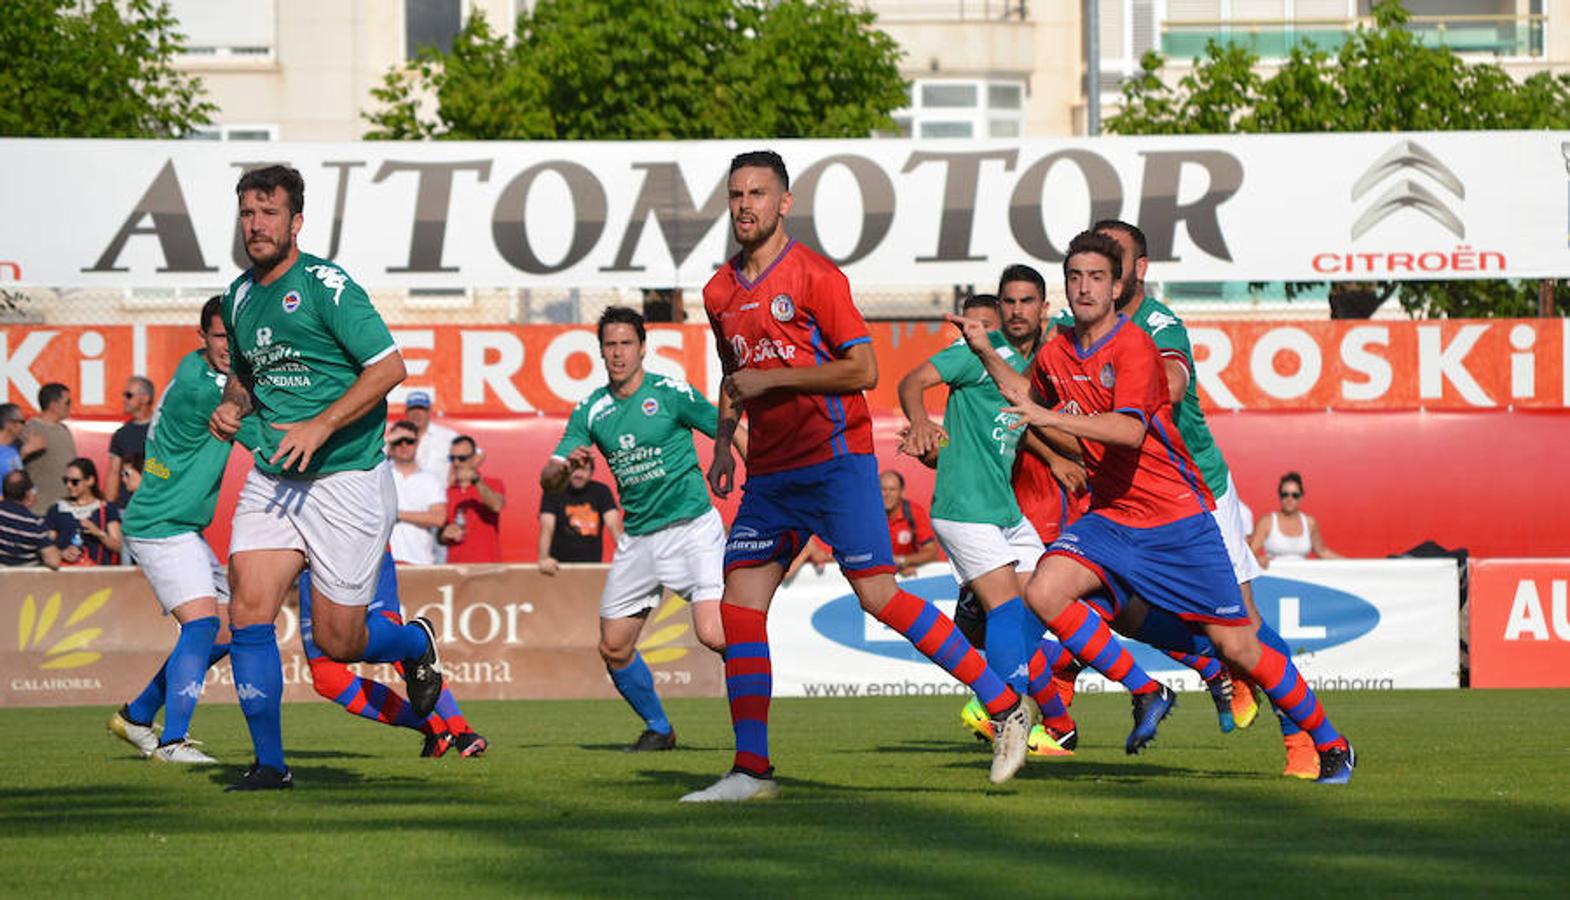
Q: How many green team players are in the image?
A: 5